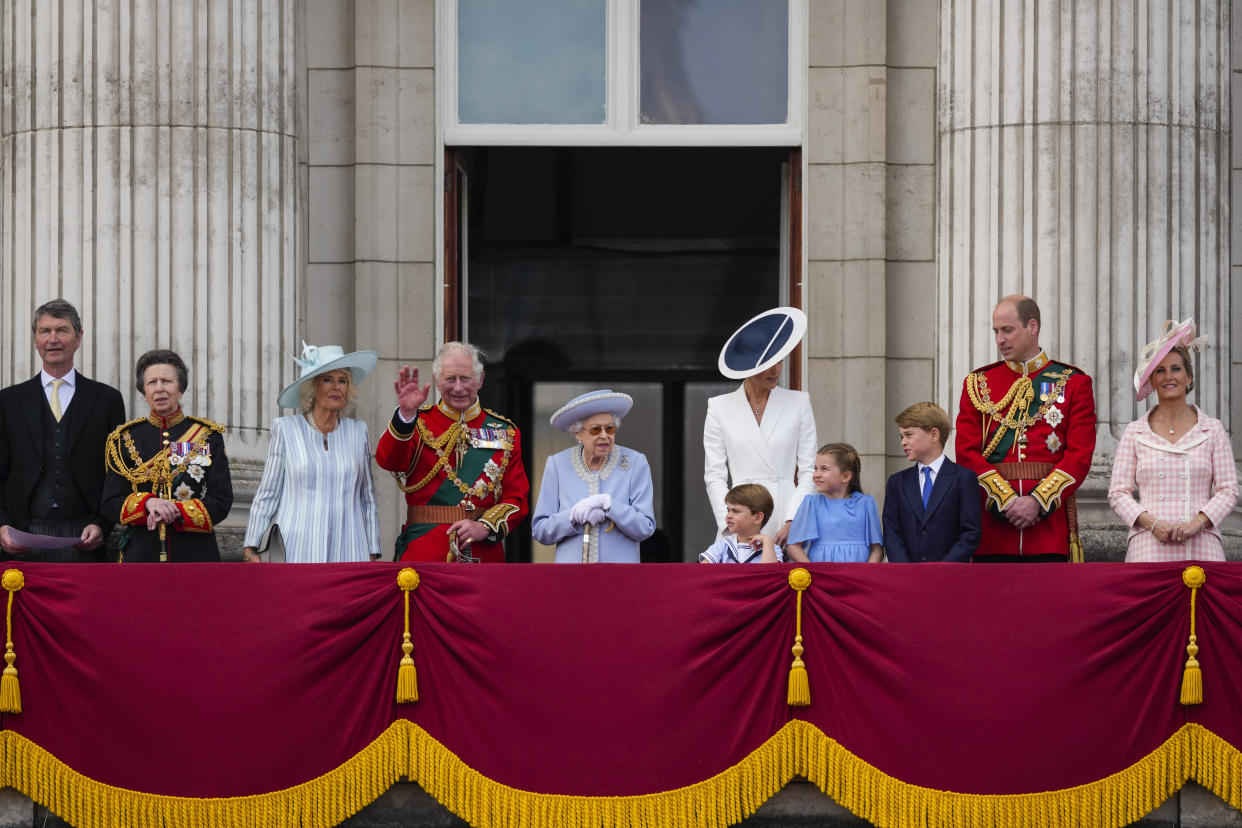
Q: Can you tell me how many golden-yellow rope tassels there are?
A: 4